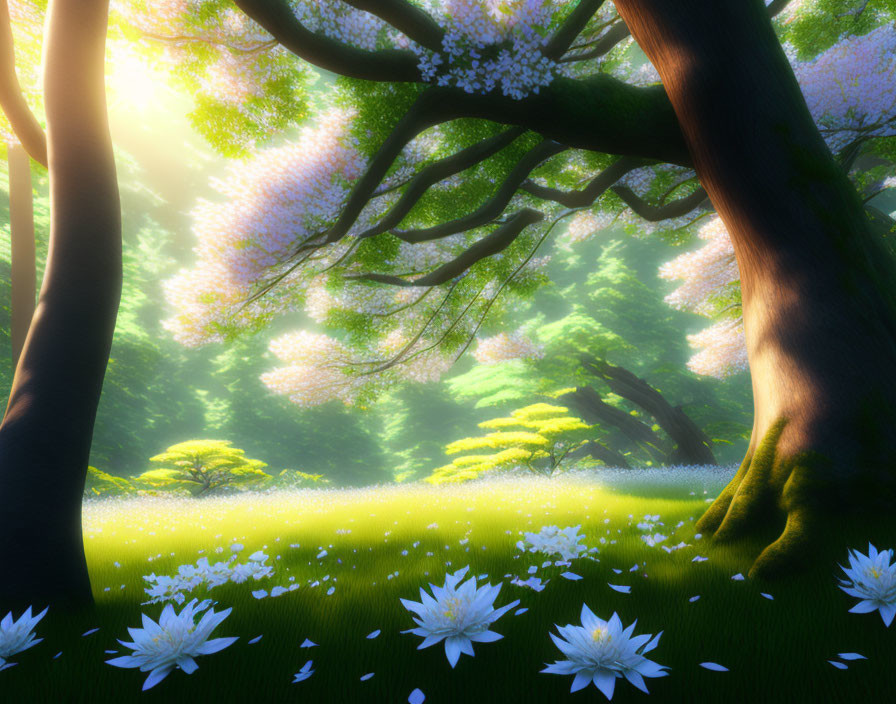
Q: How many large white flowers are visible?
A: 5